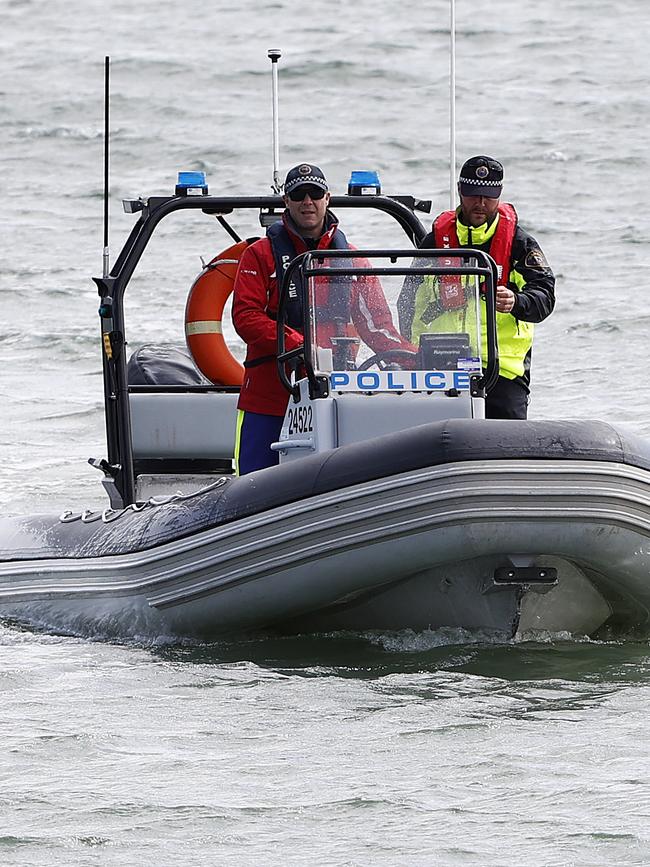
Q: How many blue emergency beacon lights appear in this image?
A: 2